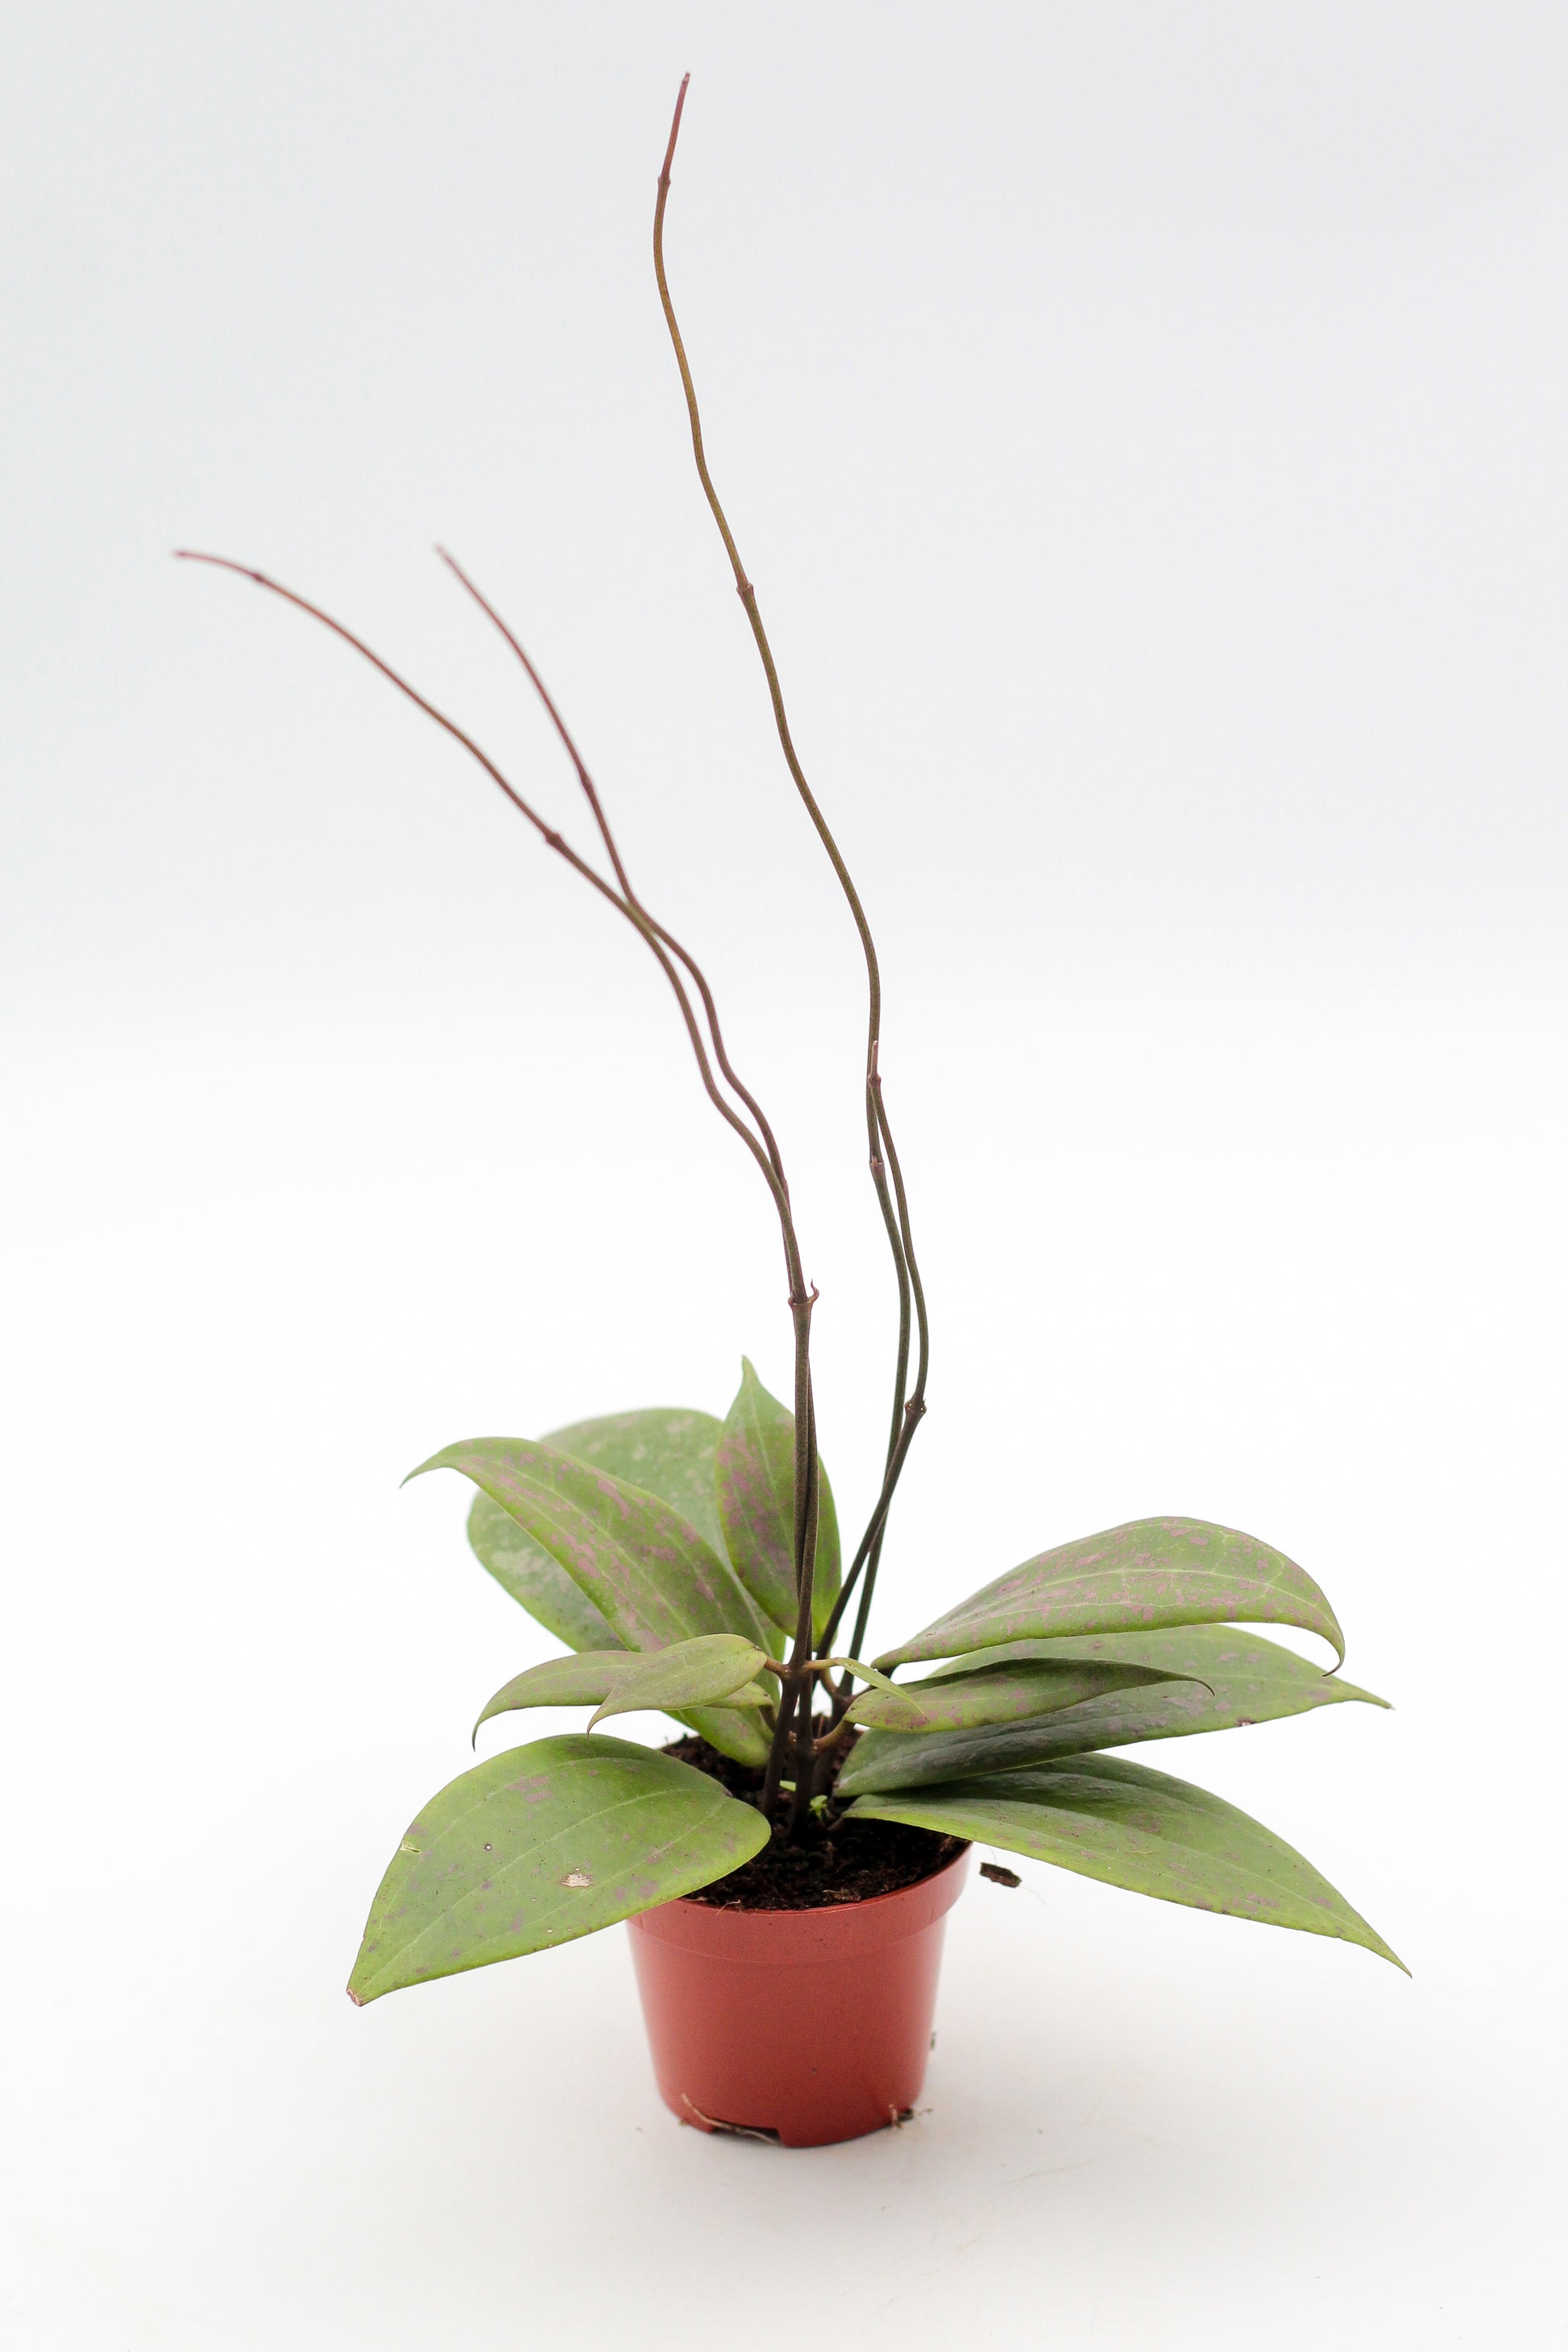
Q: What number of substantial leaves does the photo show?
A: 10